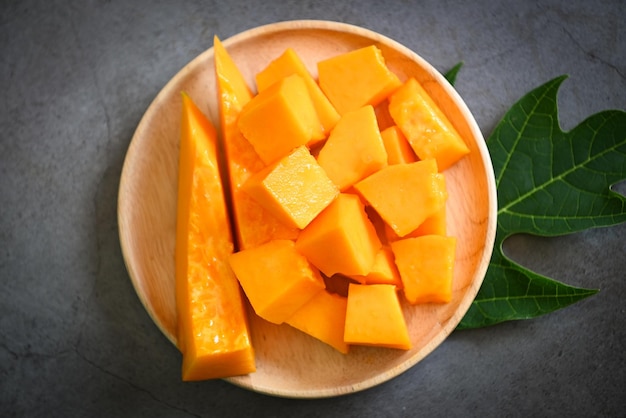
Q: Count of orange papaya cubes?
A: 15